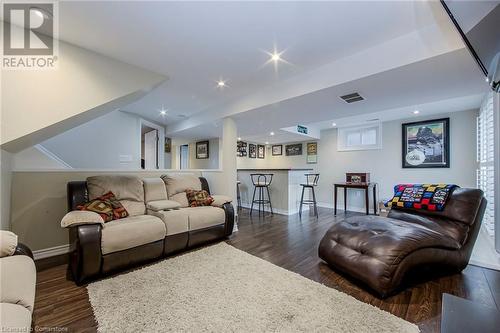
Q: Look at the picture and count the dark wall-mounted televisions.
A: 1